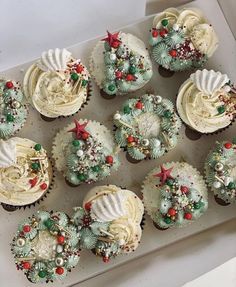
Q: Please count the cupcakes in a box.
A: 12